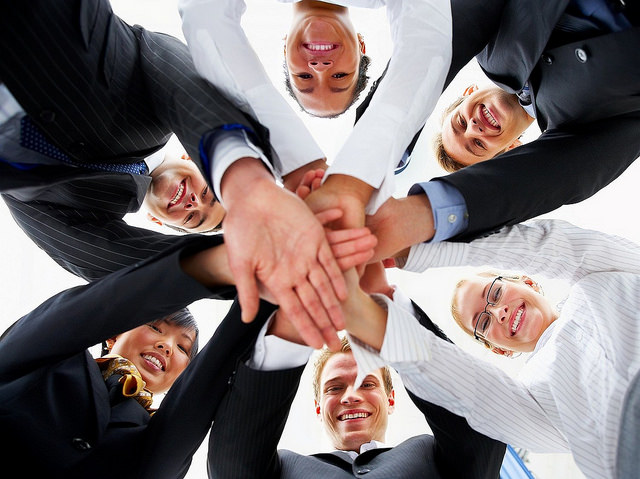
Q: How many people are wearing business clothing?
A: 6